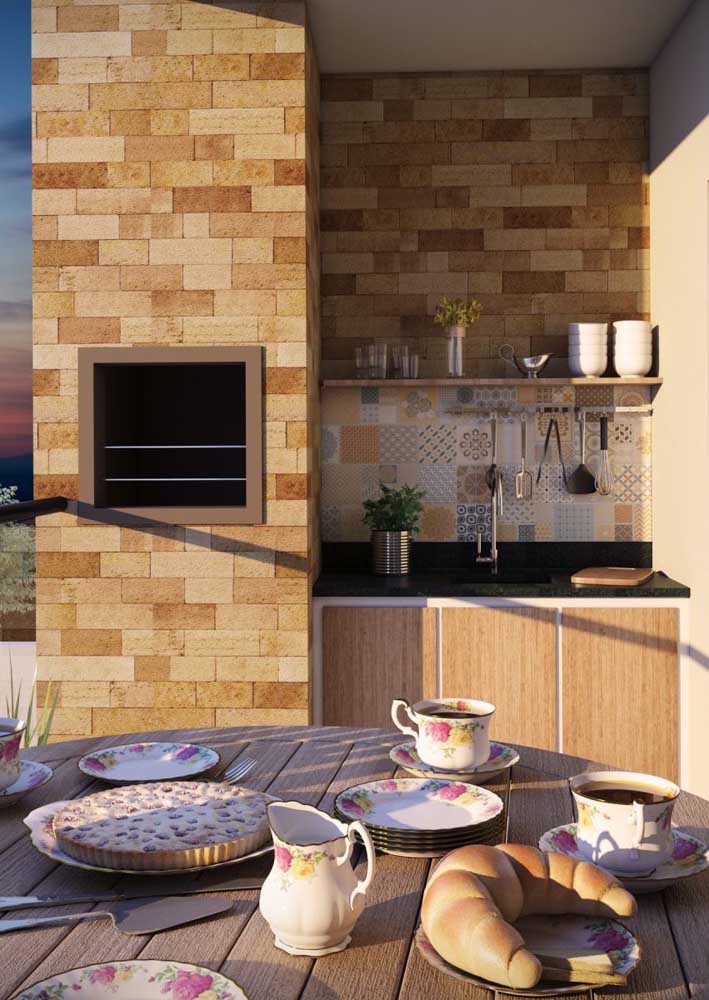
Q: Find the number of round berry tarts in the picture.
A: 1